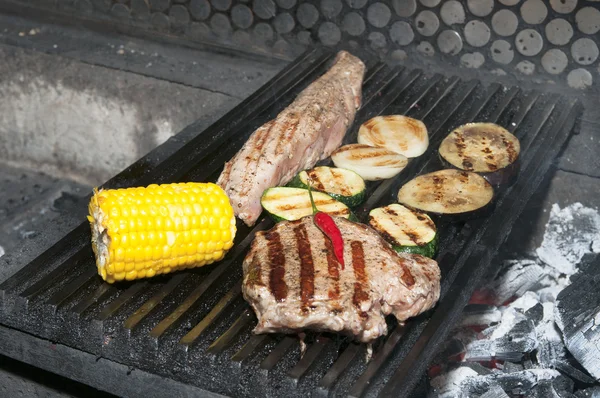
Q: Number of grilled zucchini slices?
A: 3